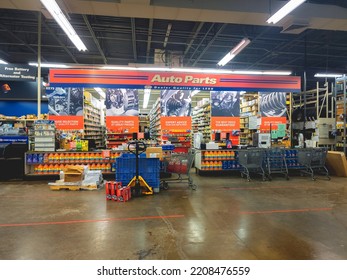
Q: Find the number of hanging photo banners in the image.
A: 5